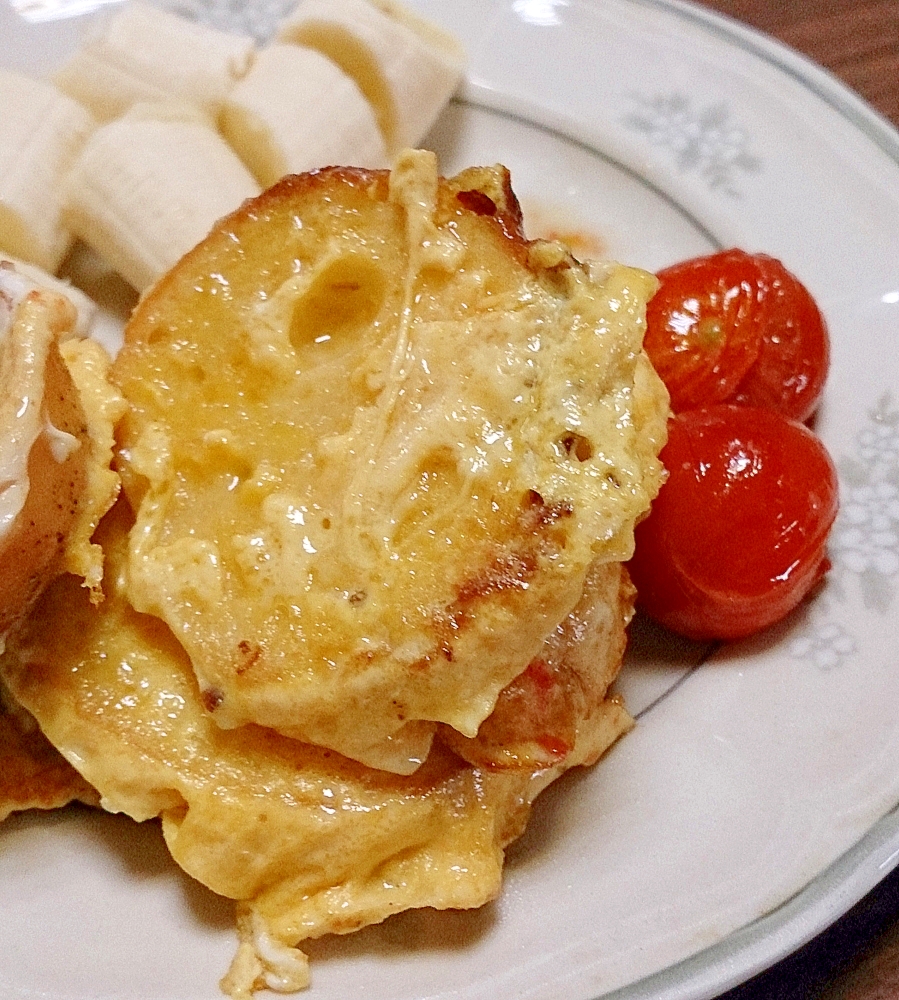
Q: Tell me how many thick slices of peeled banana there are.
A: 5